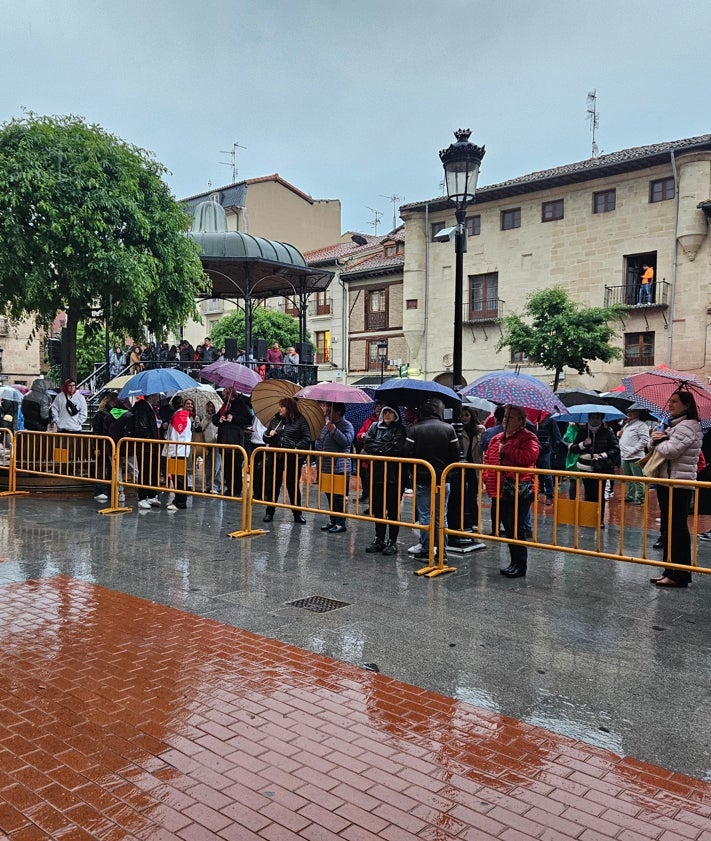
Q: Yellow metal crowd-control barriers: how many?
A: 5